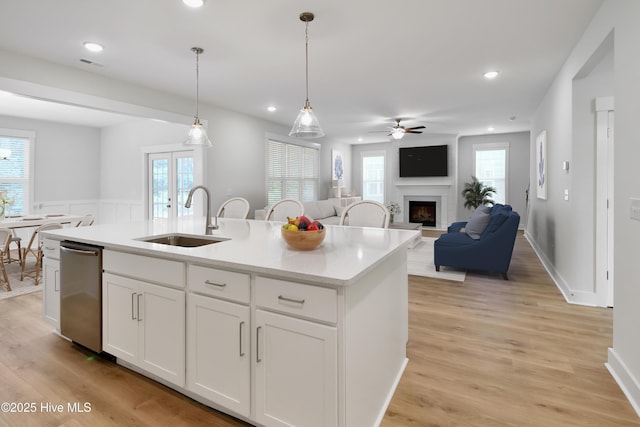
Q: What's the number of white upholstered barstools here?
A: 3